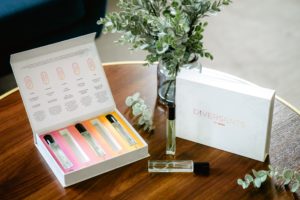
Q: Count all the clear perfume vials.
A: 5